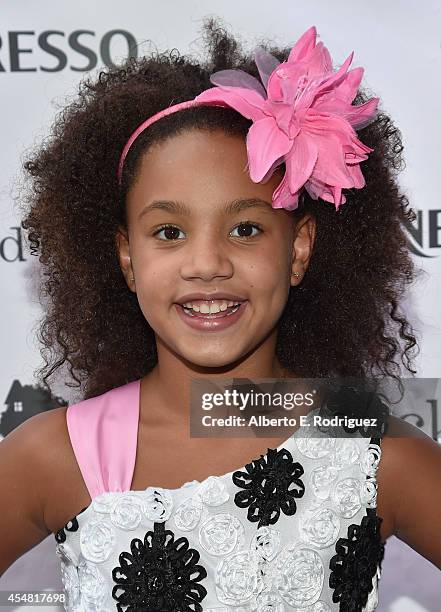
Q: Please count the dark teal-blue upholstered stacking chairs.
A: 0